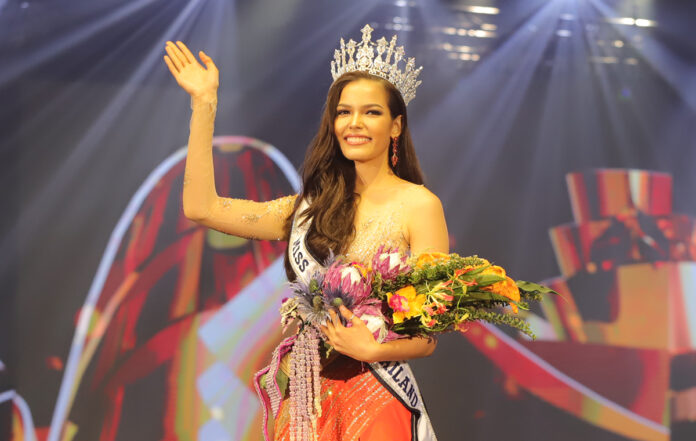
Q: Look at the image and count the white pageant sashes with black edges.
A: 1